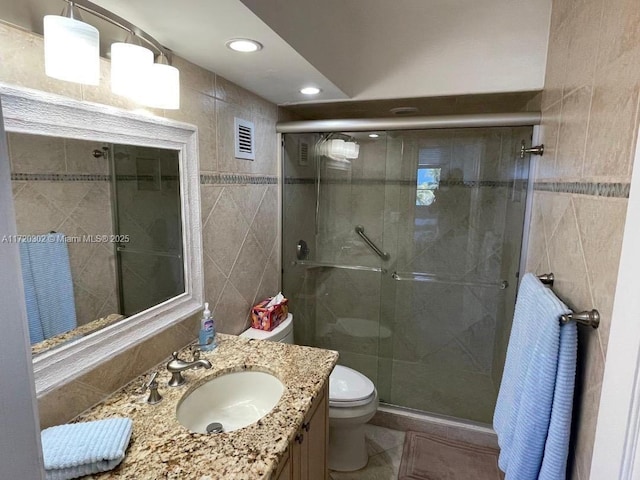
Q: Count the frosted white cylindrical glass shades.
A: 3